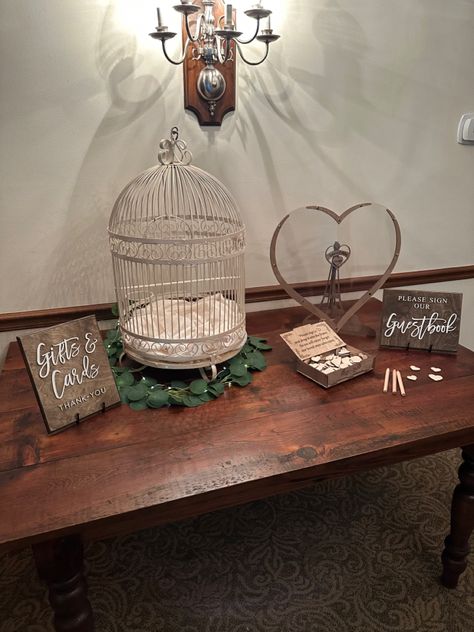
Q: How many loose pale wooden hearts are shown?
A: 4